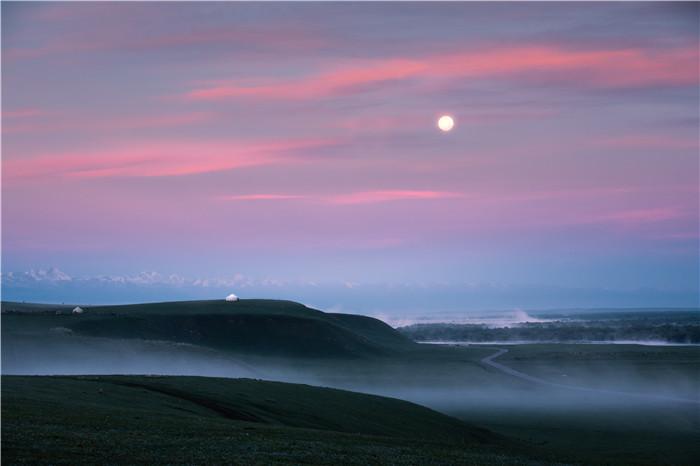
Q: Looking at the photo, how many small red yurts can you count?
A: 0